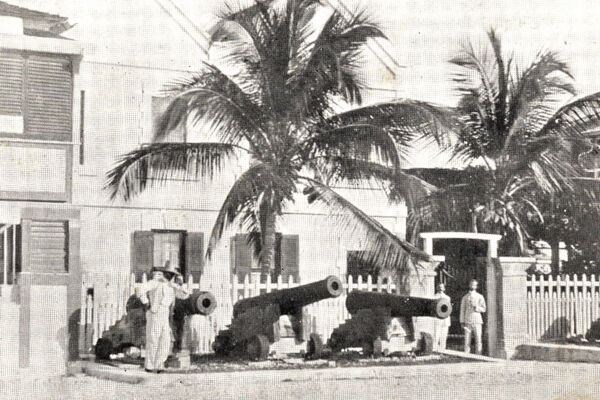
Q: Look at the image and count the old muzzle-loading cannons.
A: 3